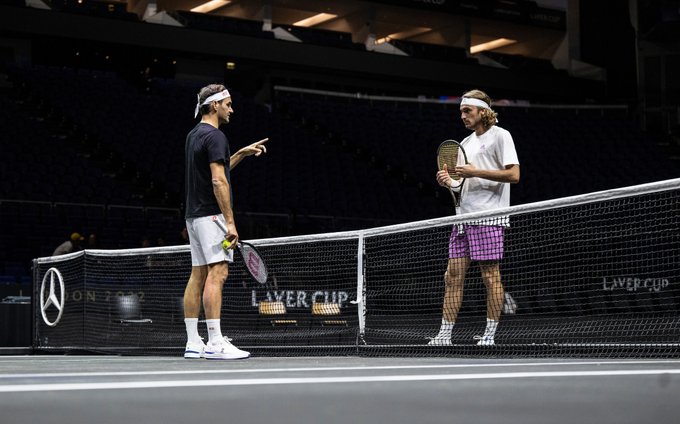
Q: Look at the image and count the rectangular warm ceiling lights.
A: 4